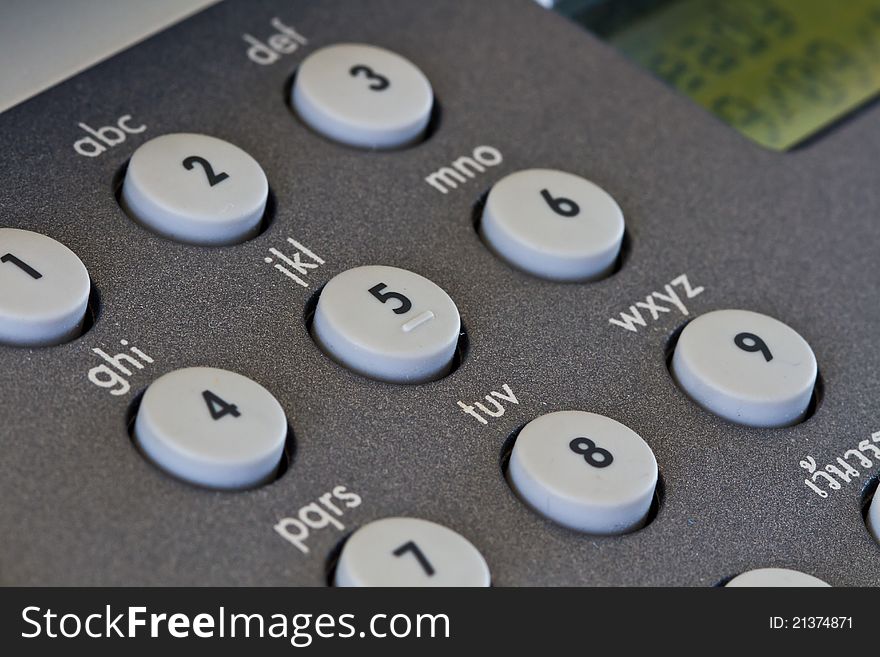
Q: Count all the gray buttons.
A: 11